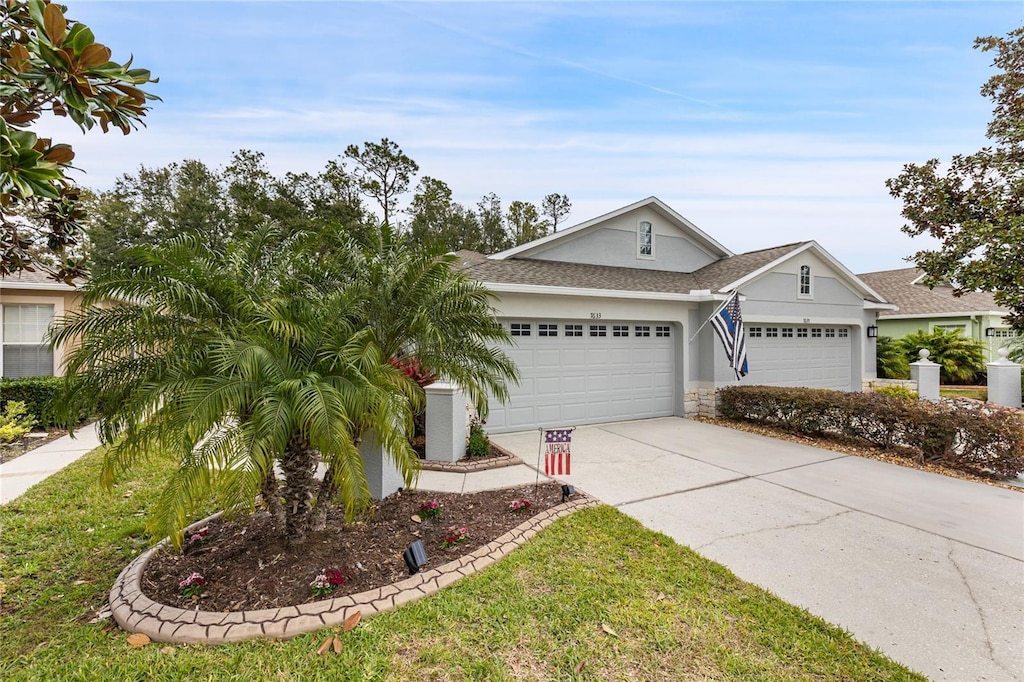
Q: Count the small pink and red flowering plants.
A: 6